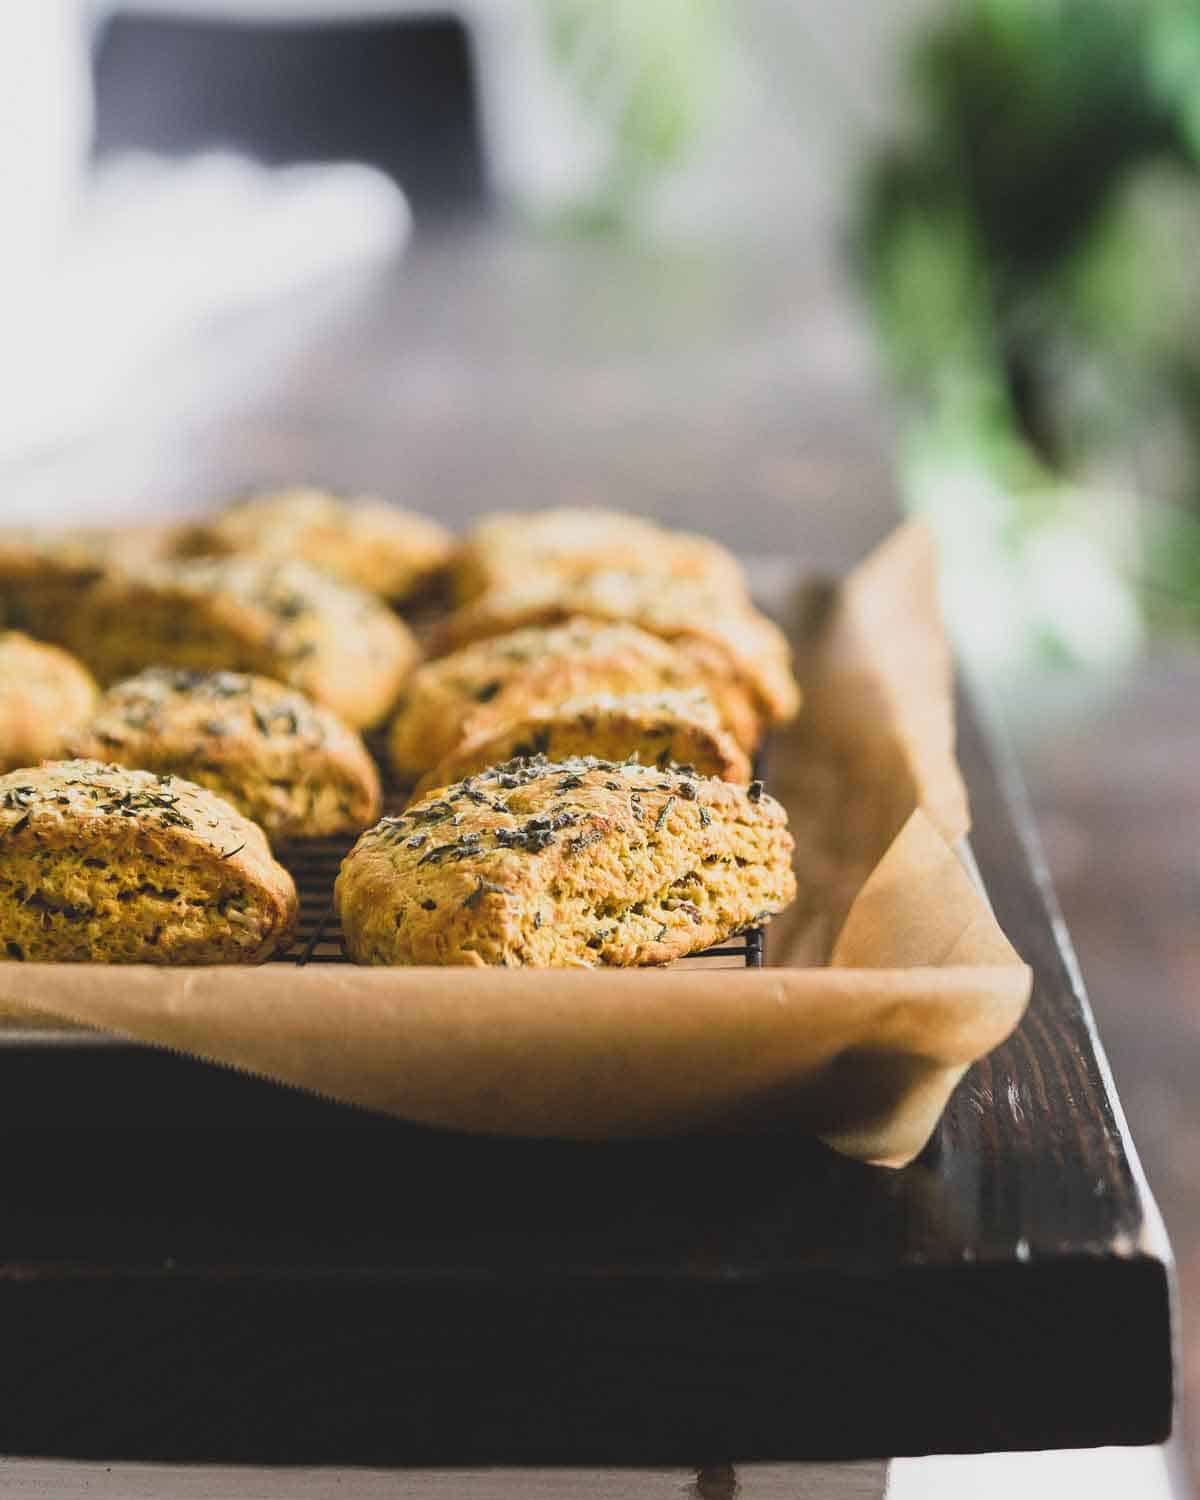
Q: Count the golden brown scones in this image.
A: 11